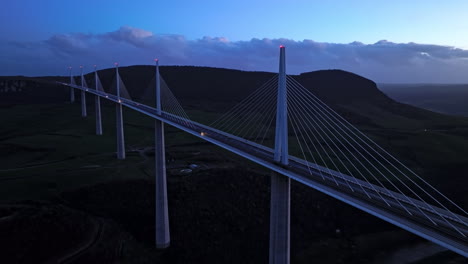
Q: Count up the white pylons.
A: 6